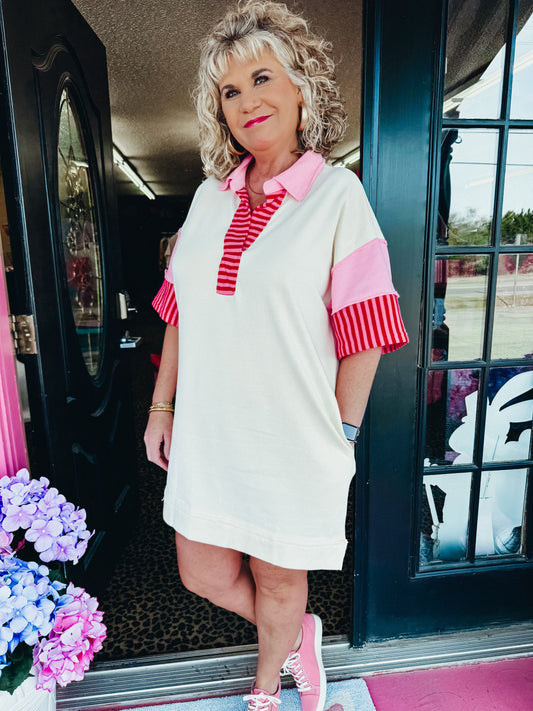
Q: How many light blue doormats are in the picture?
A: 1